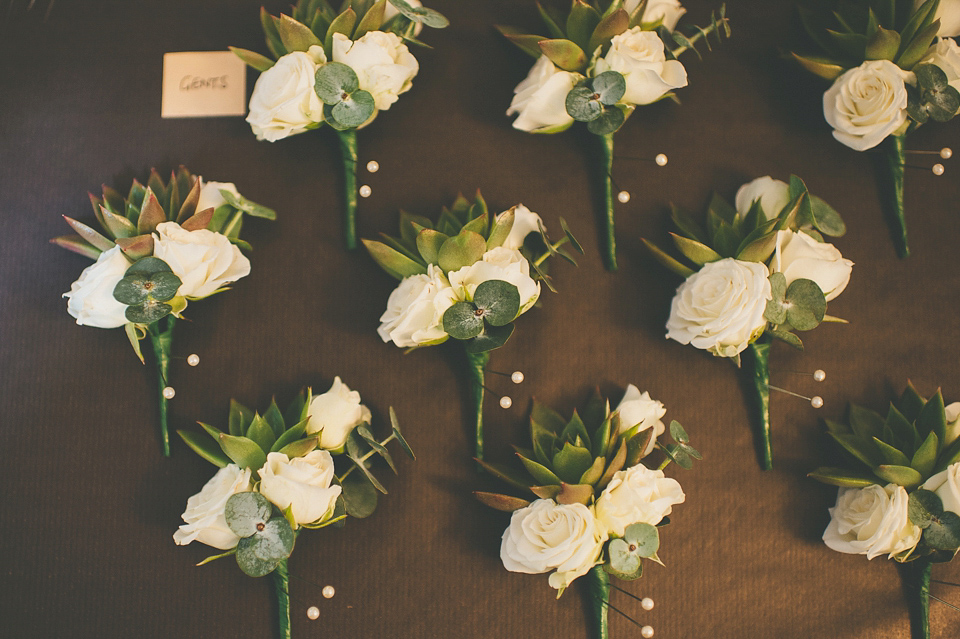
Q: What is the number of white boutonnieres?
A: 9